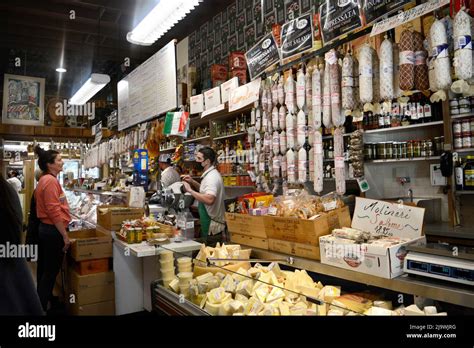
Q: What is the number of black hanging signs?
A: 4